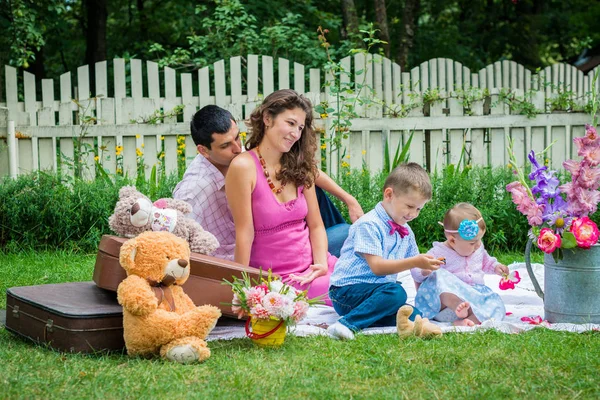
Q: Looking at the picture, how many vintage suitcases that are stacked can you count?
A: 2